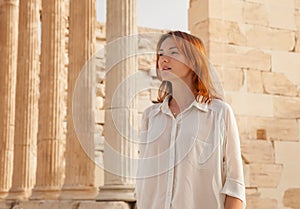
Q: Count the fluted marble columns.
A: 5